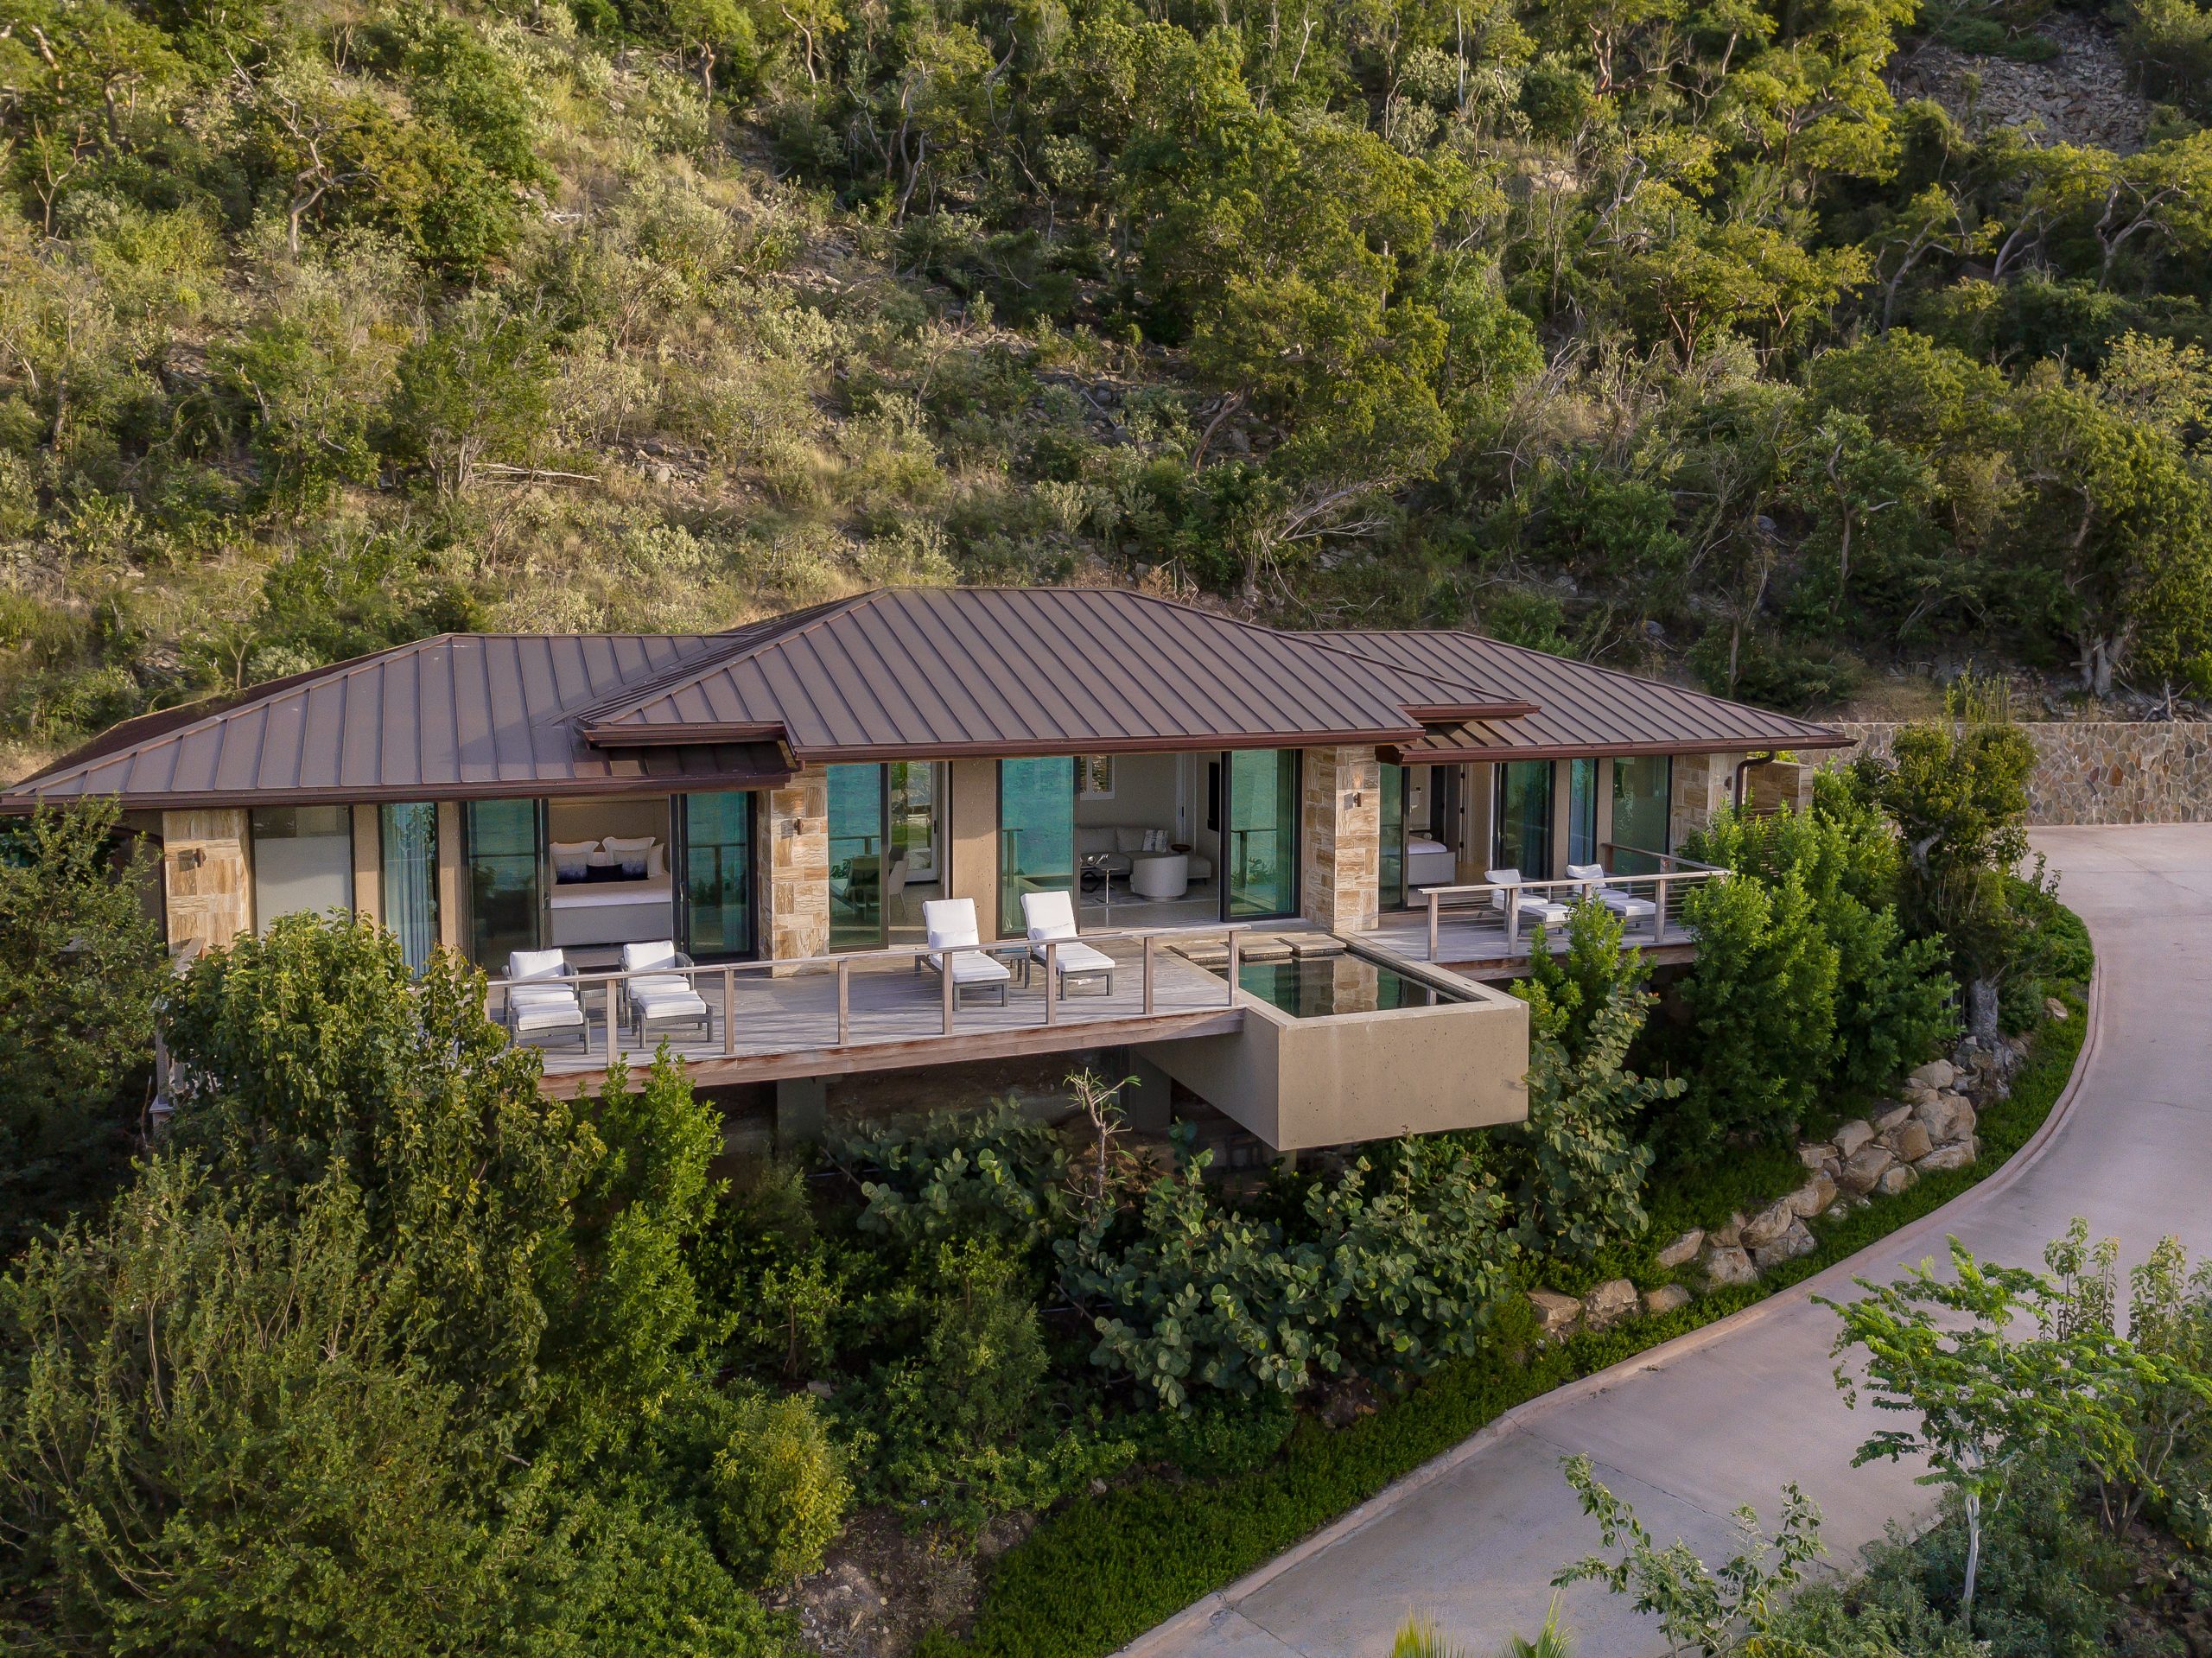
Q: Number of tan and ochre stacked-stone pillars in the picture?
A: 4